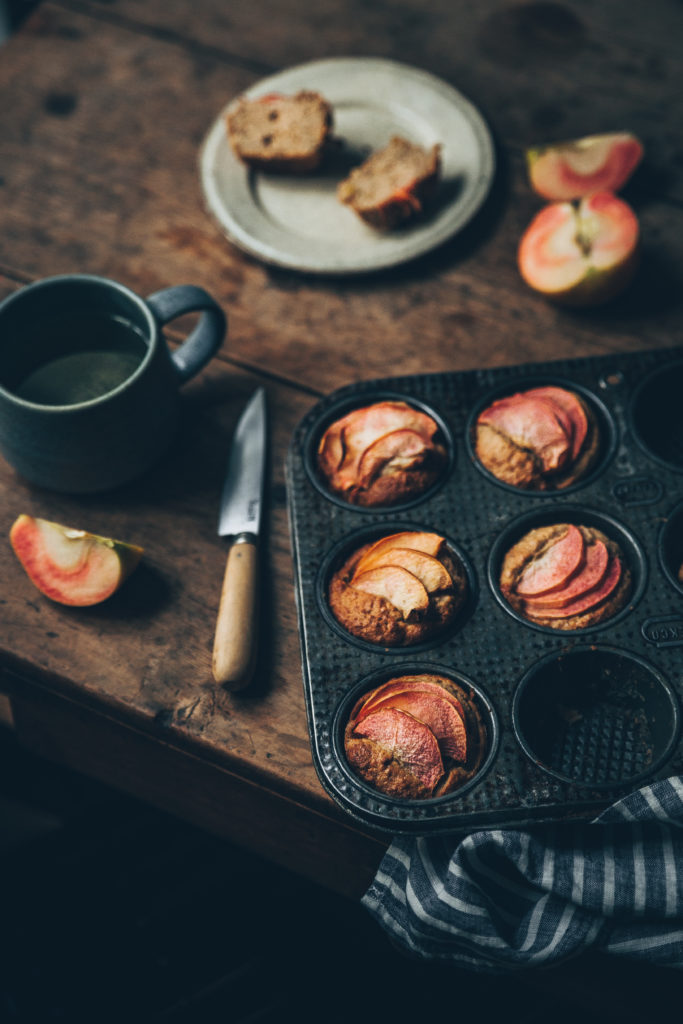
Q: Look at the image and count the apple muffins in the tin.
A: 5